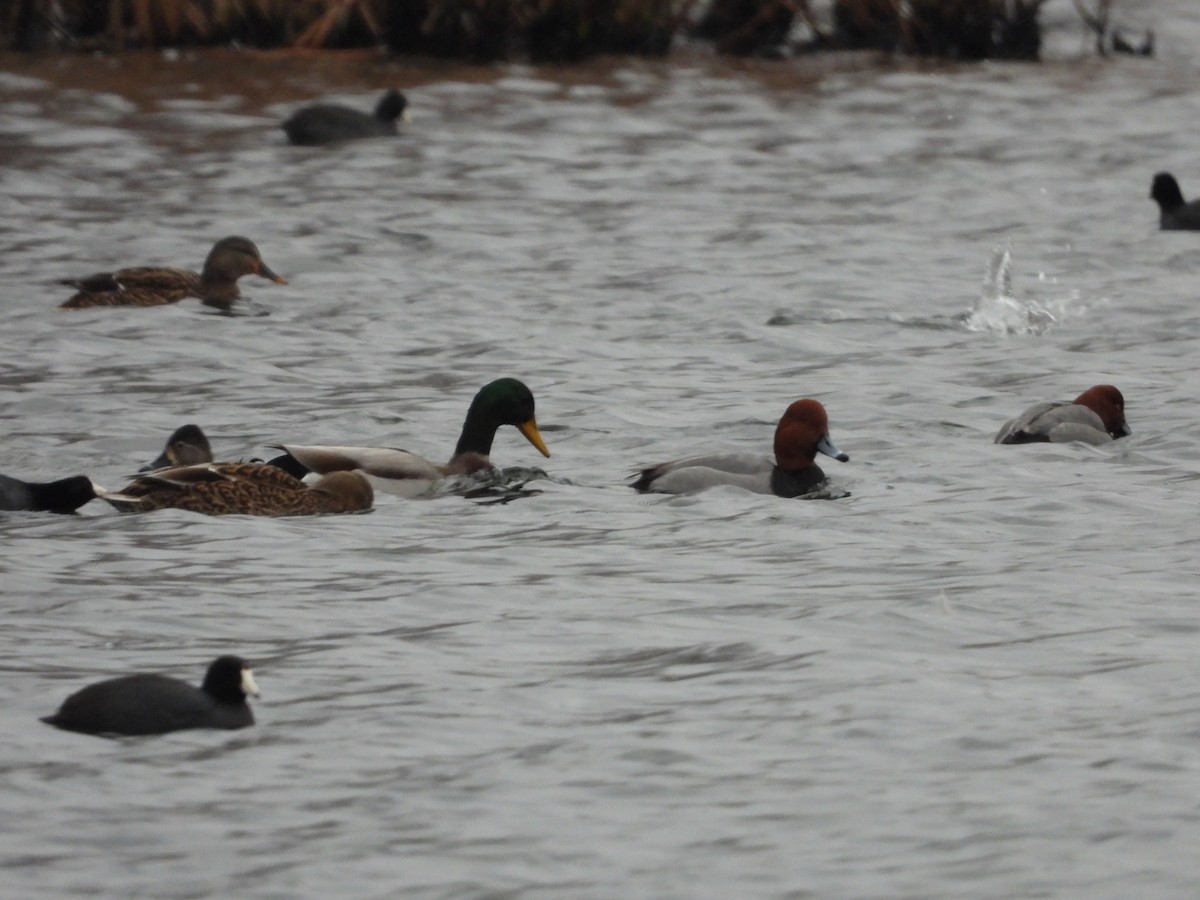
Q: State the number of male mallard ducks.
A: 1